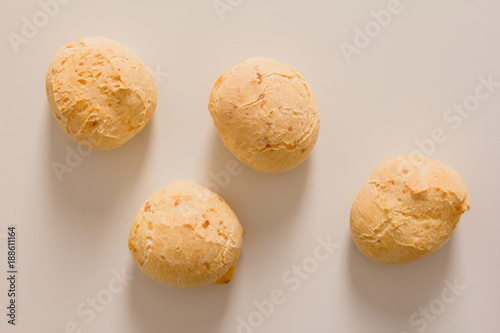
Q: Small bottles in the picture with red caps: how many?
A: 0